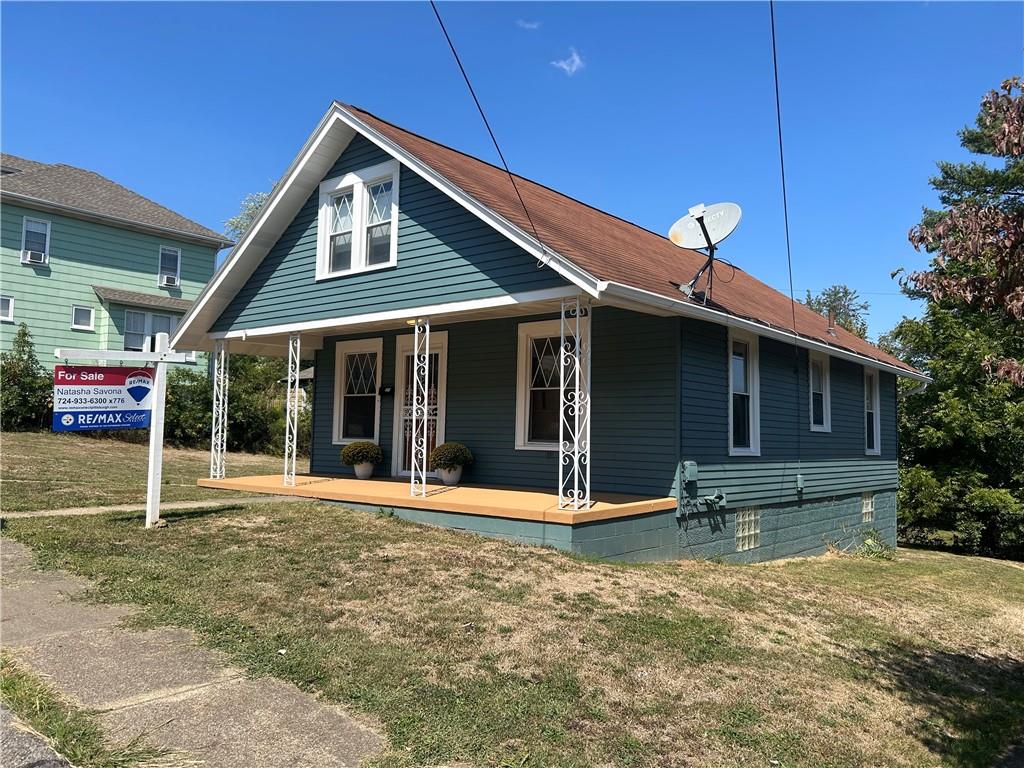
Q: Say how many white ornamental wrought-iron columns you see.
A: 4